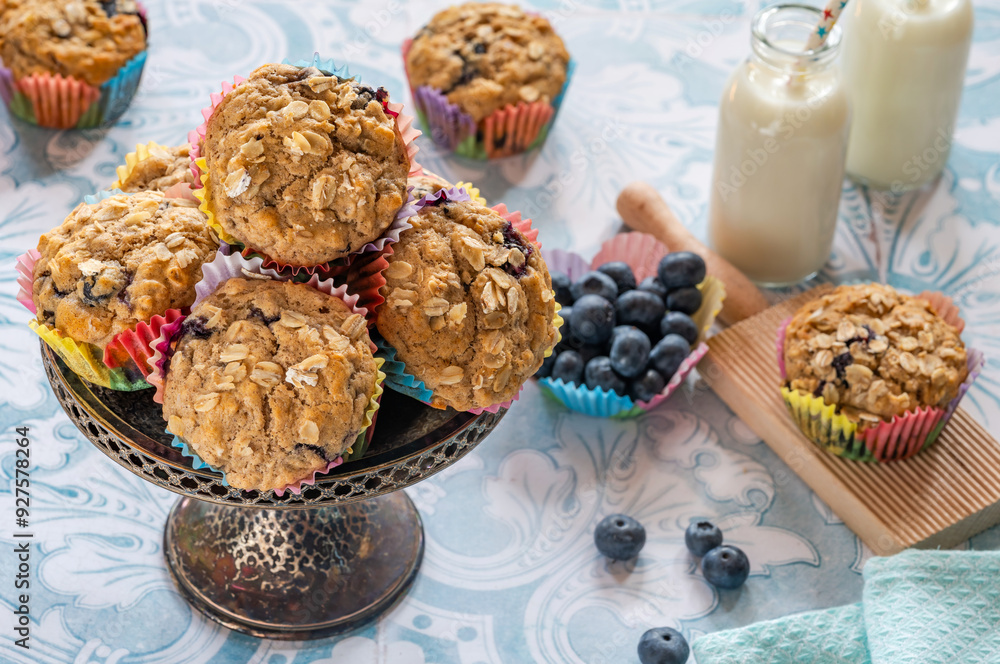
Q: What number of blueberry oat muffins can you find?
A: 9